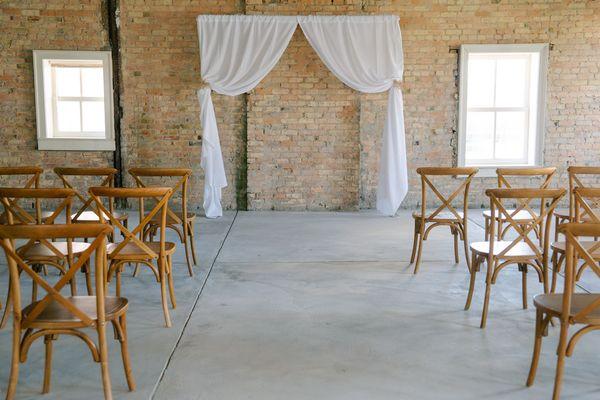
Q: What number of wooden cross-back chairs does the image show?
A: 12